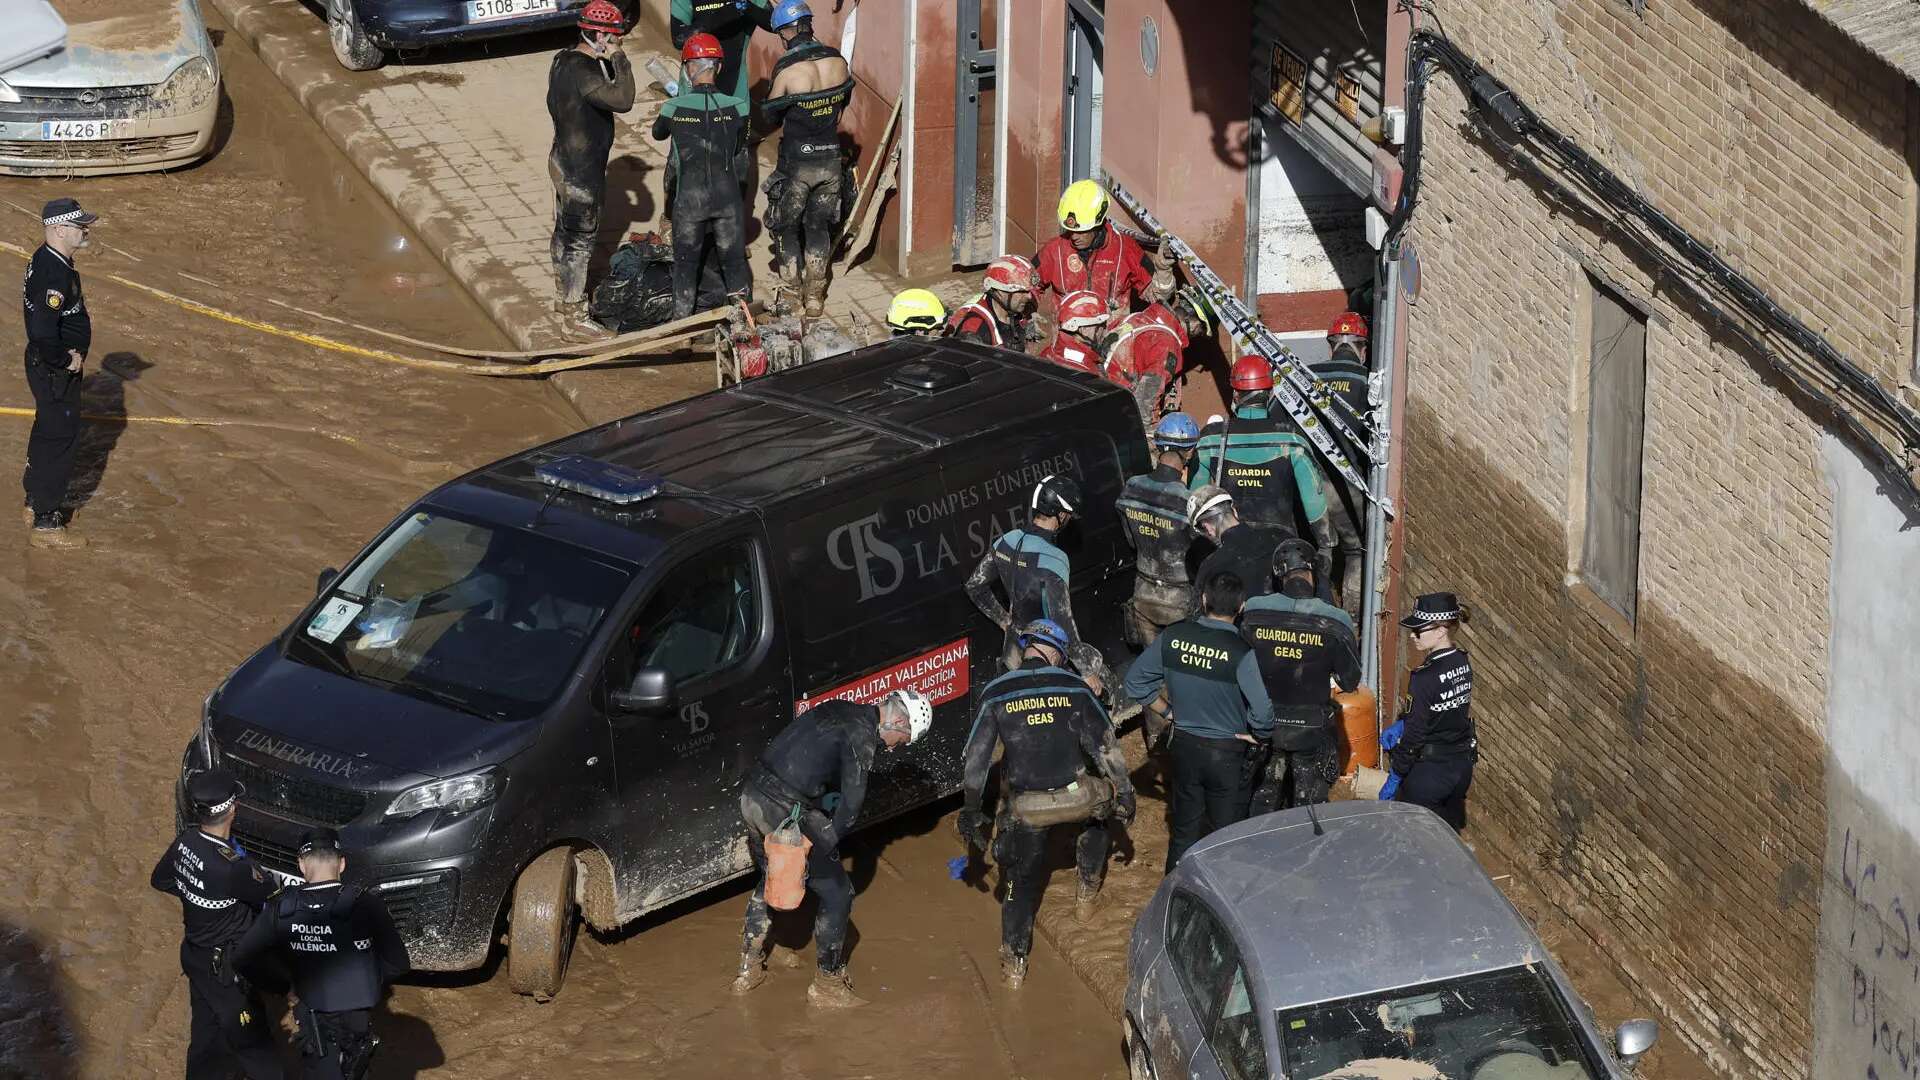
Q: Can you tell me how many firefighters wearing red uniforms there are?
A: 4